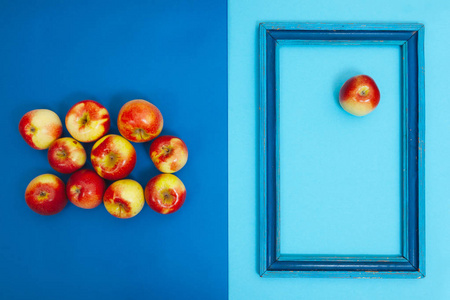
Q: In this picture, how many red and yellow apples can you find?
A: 11